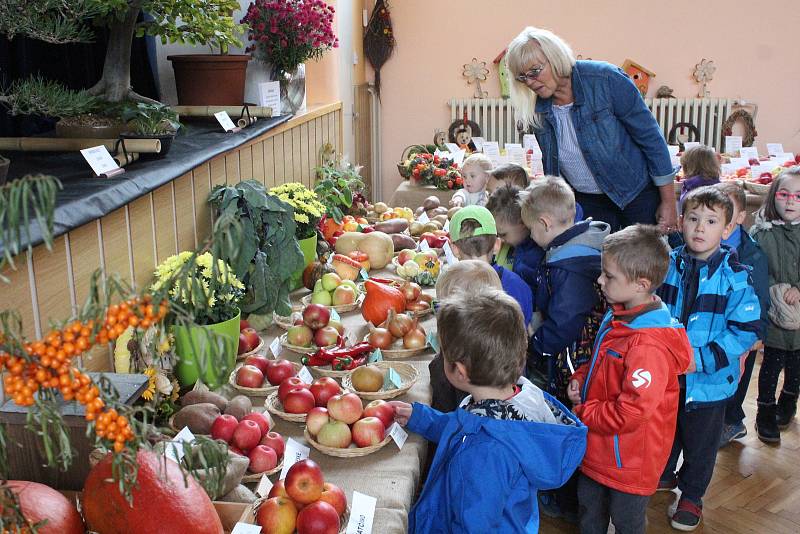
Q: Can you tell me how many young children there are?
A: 12